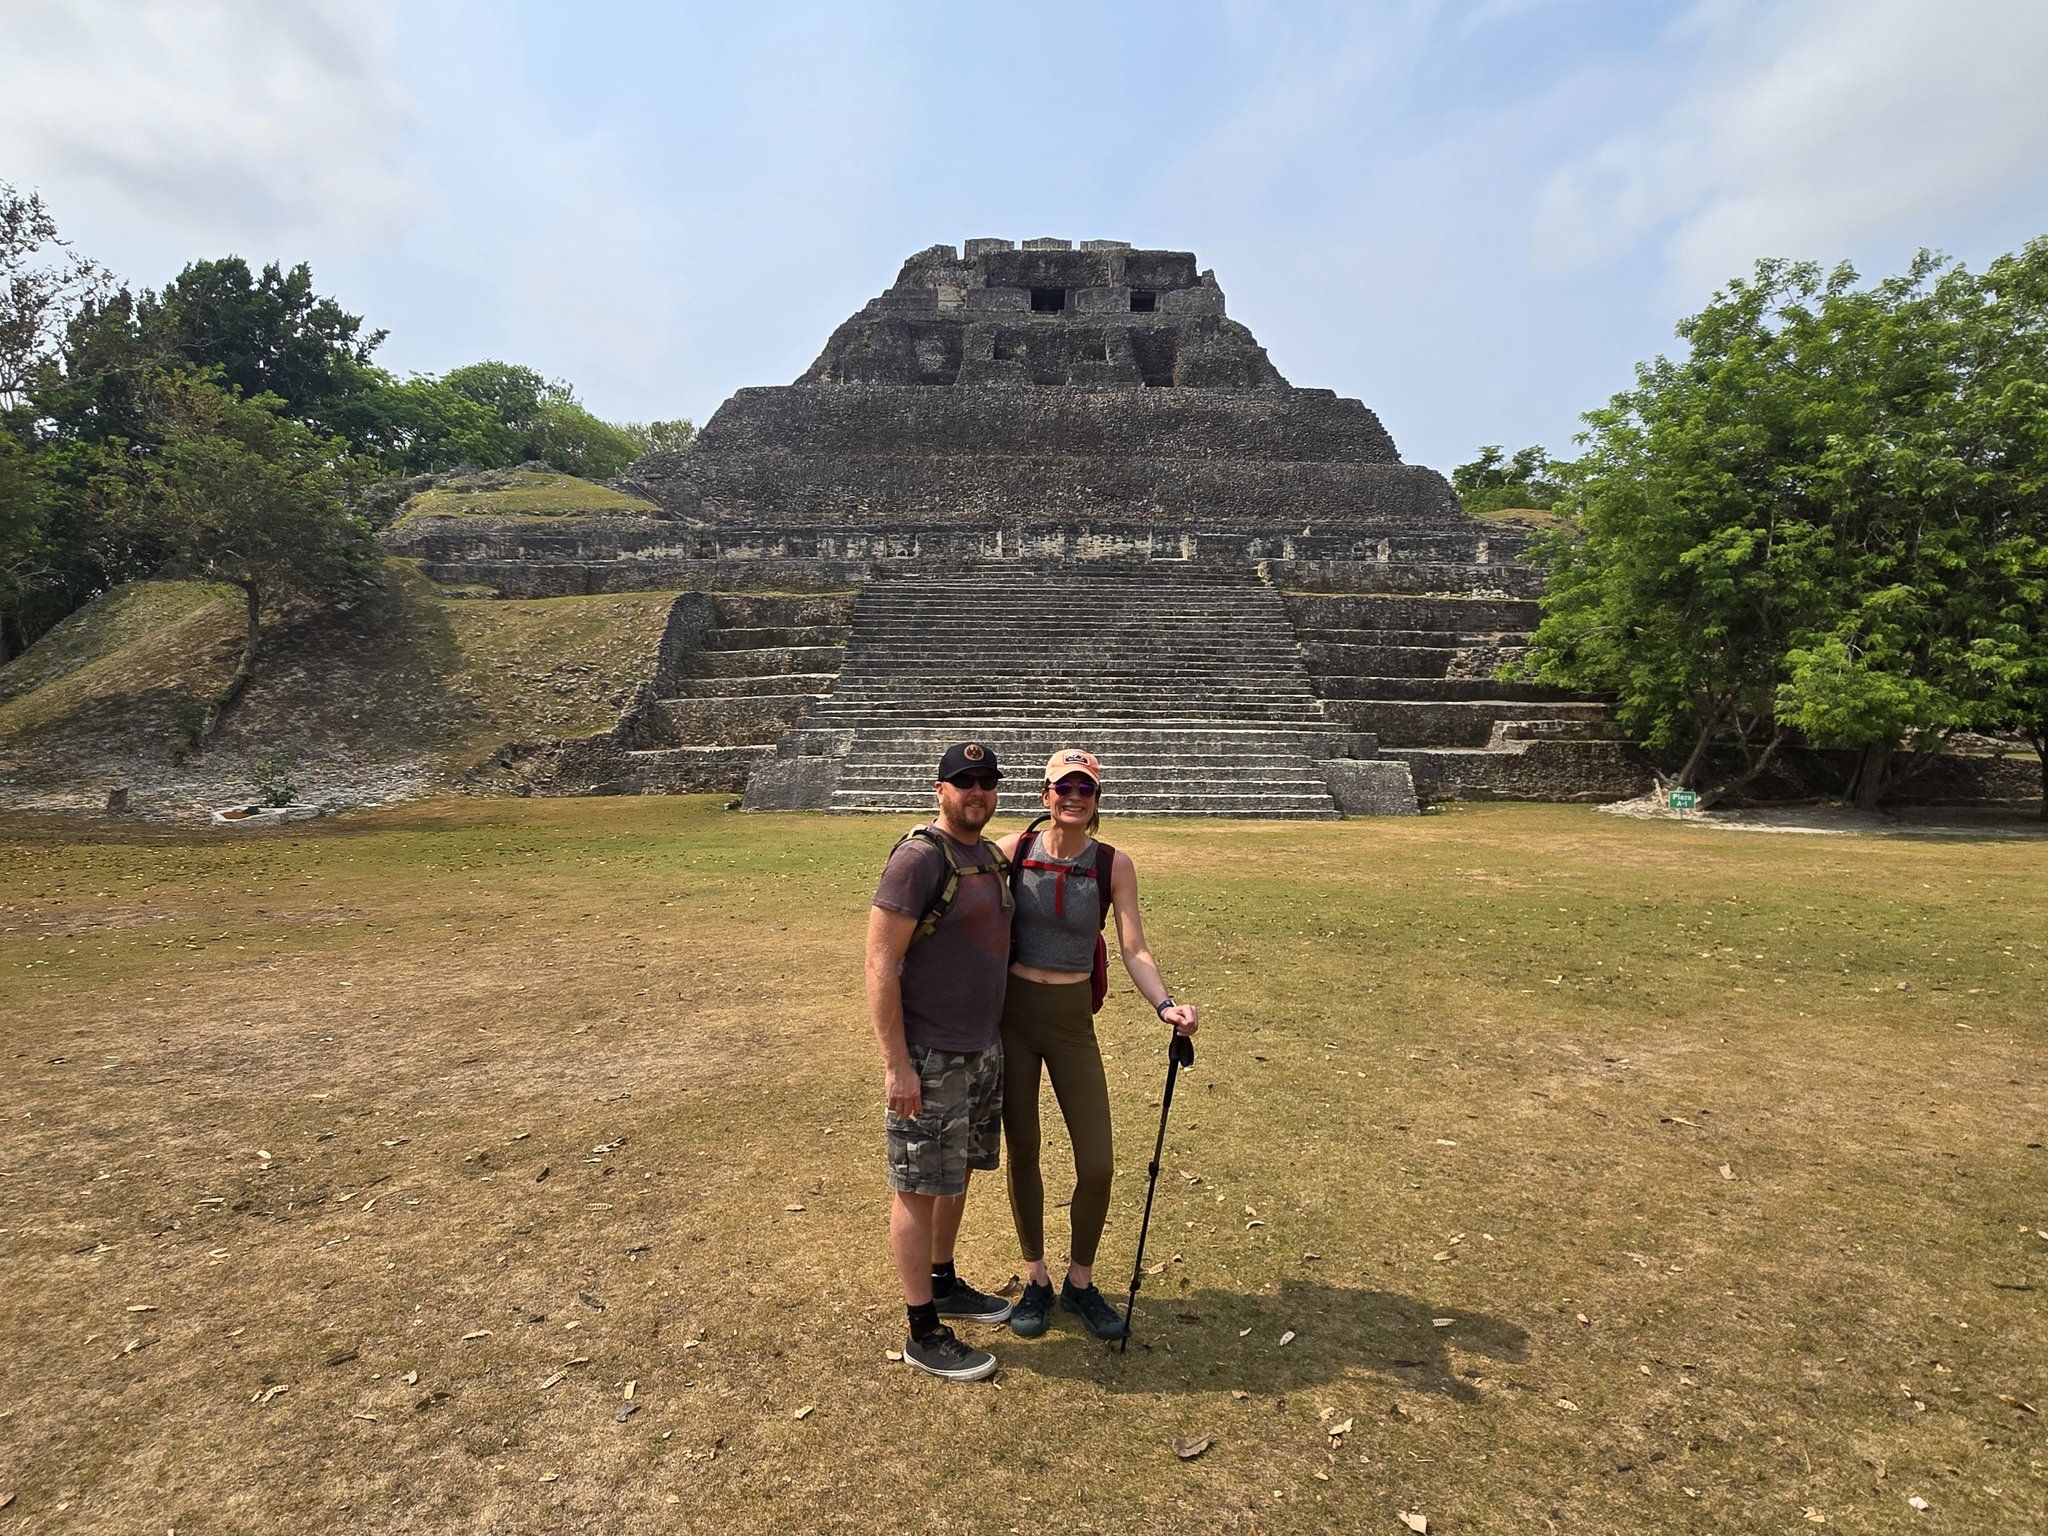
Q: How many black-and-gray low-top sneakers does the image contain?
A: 2